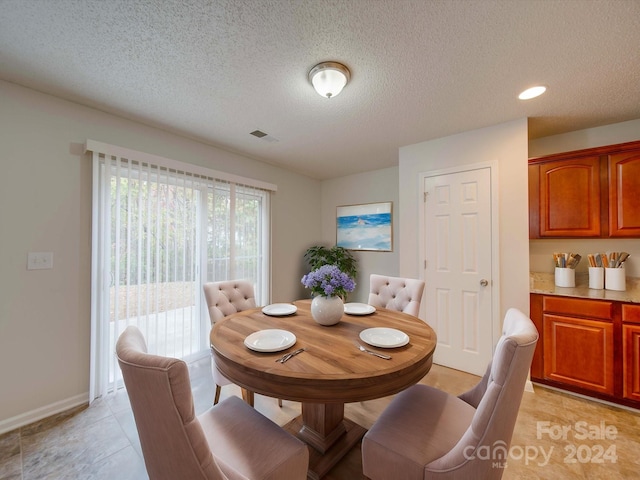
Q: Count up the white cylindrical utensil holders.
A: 3